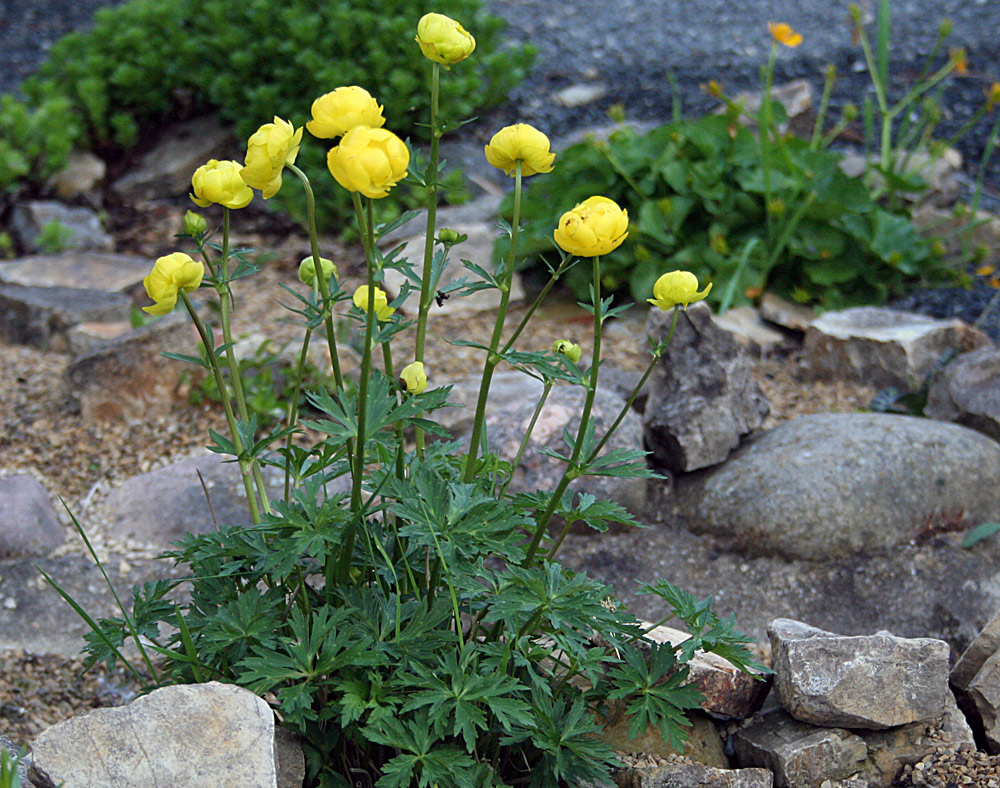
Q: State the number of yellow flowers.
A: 11